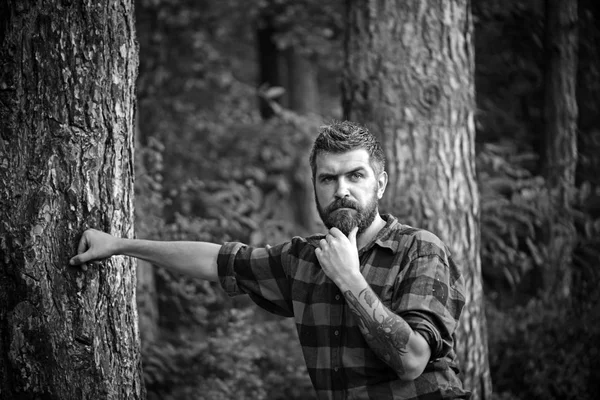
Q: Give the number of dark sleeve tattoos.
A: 1